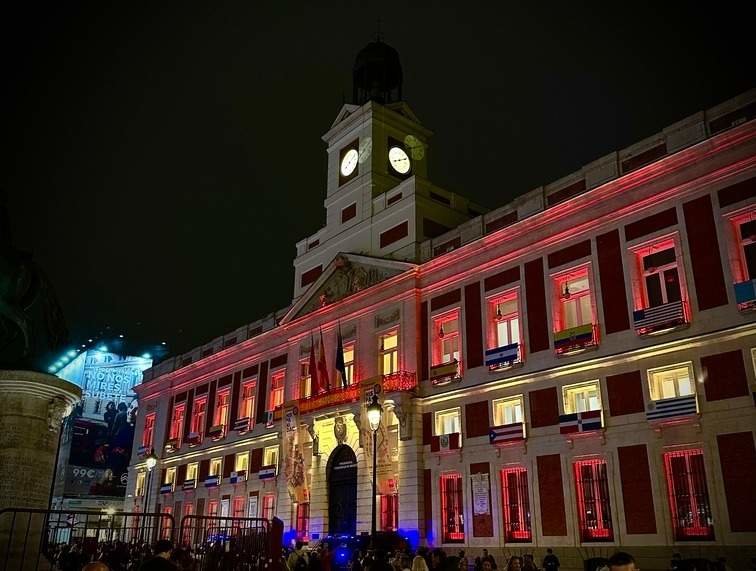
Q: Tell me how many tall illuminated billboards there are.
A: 1